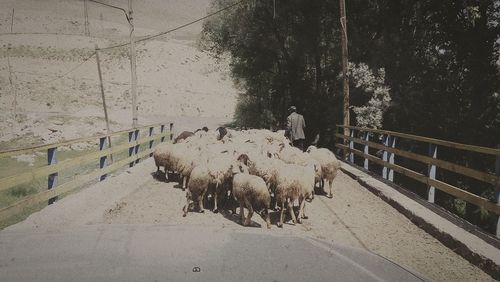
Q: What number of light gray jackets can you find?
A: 1